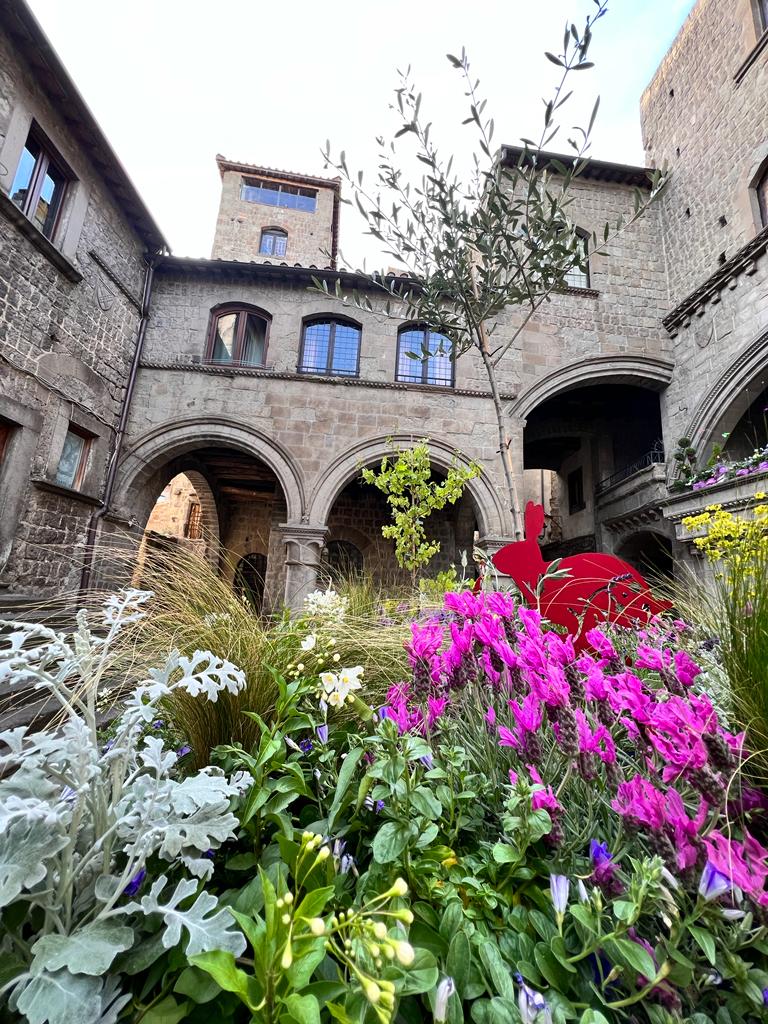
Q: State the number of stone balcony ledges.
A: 2